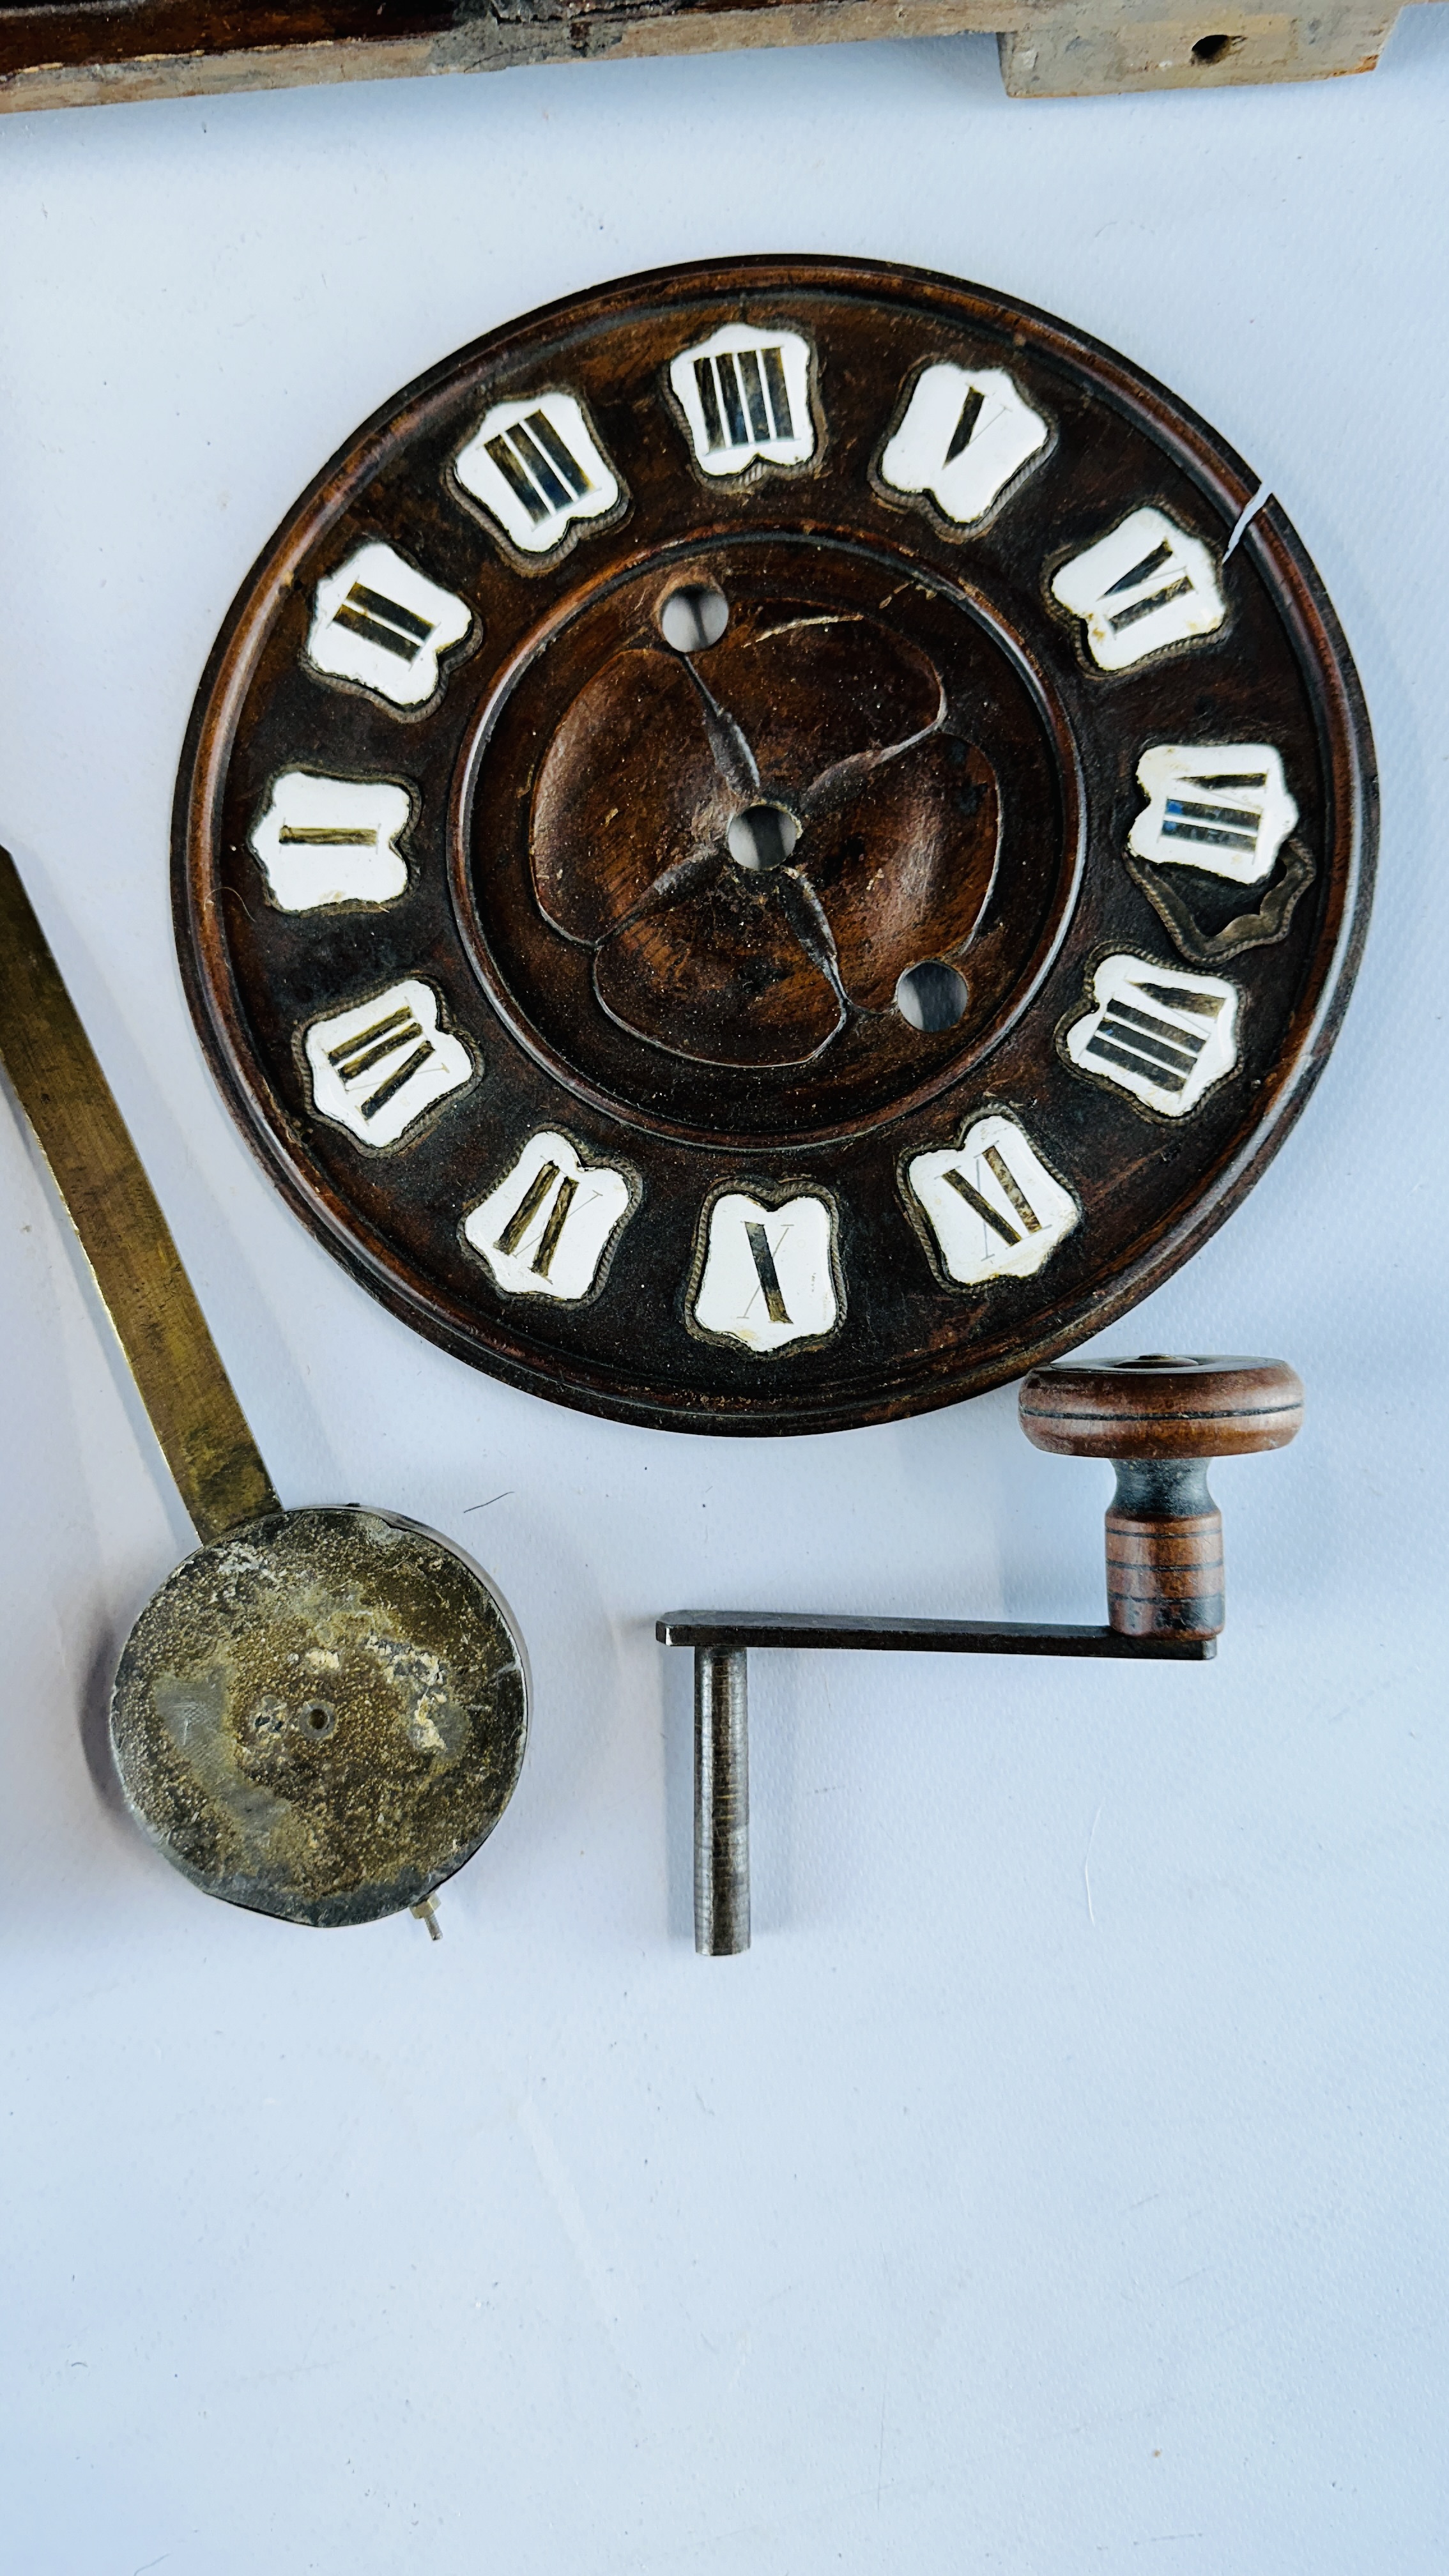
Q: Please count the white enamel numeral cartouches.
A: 12